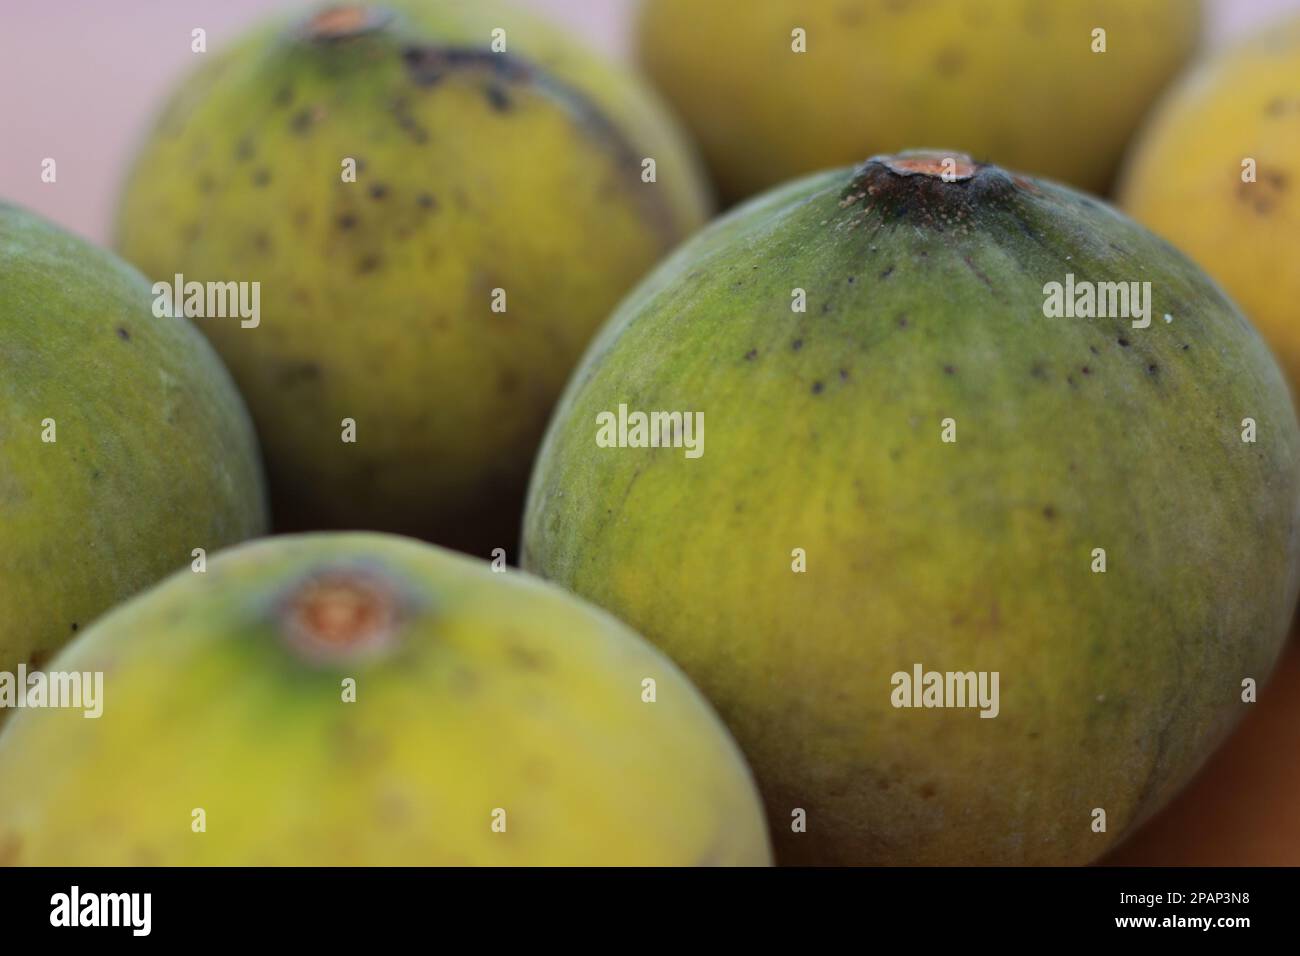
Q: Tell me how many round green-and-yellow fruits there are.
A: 6